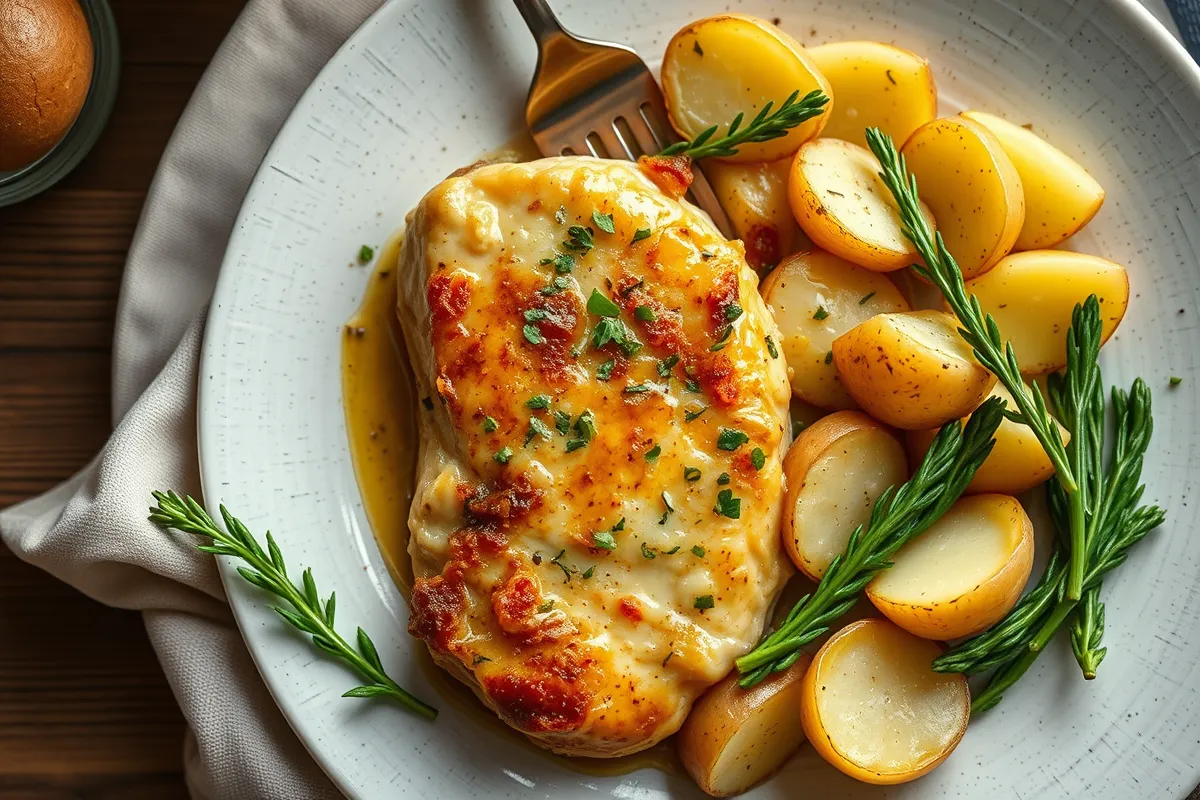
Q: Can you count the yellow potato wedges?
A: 14